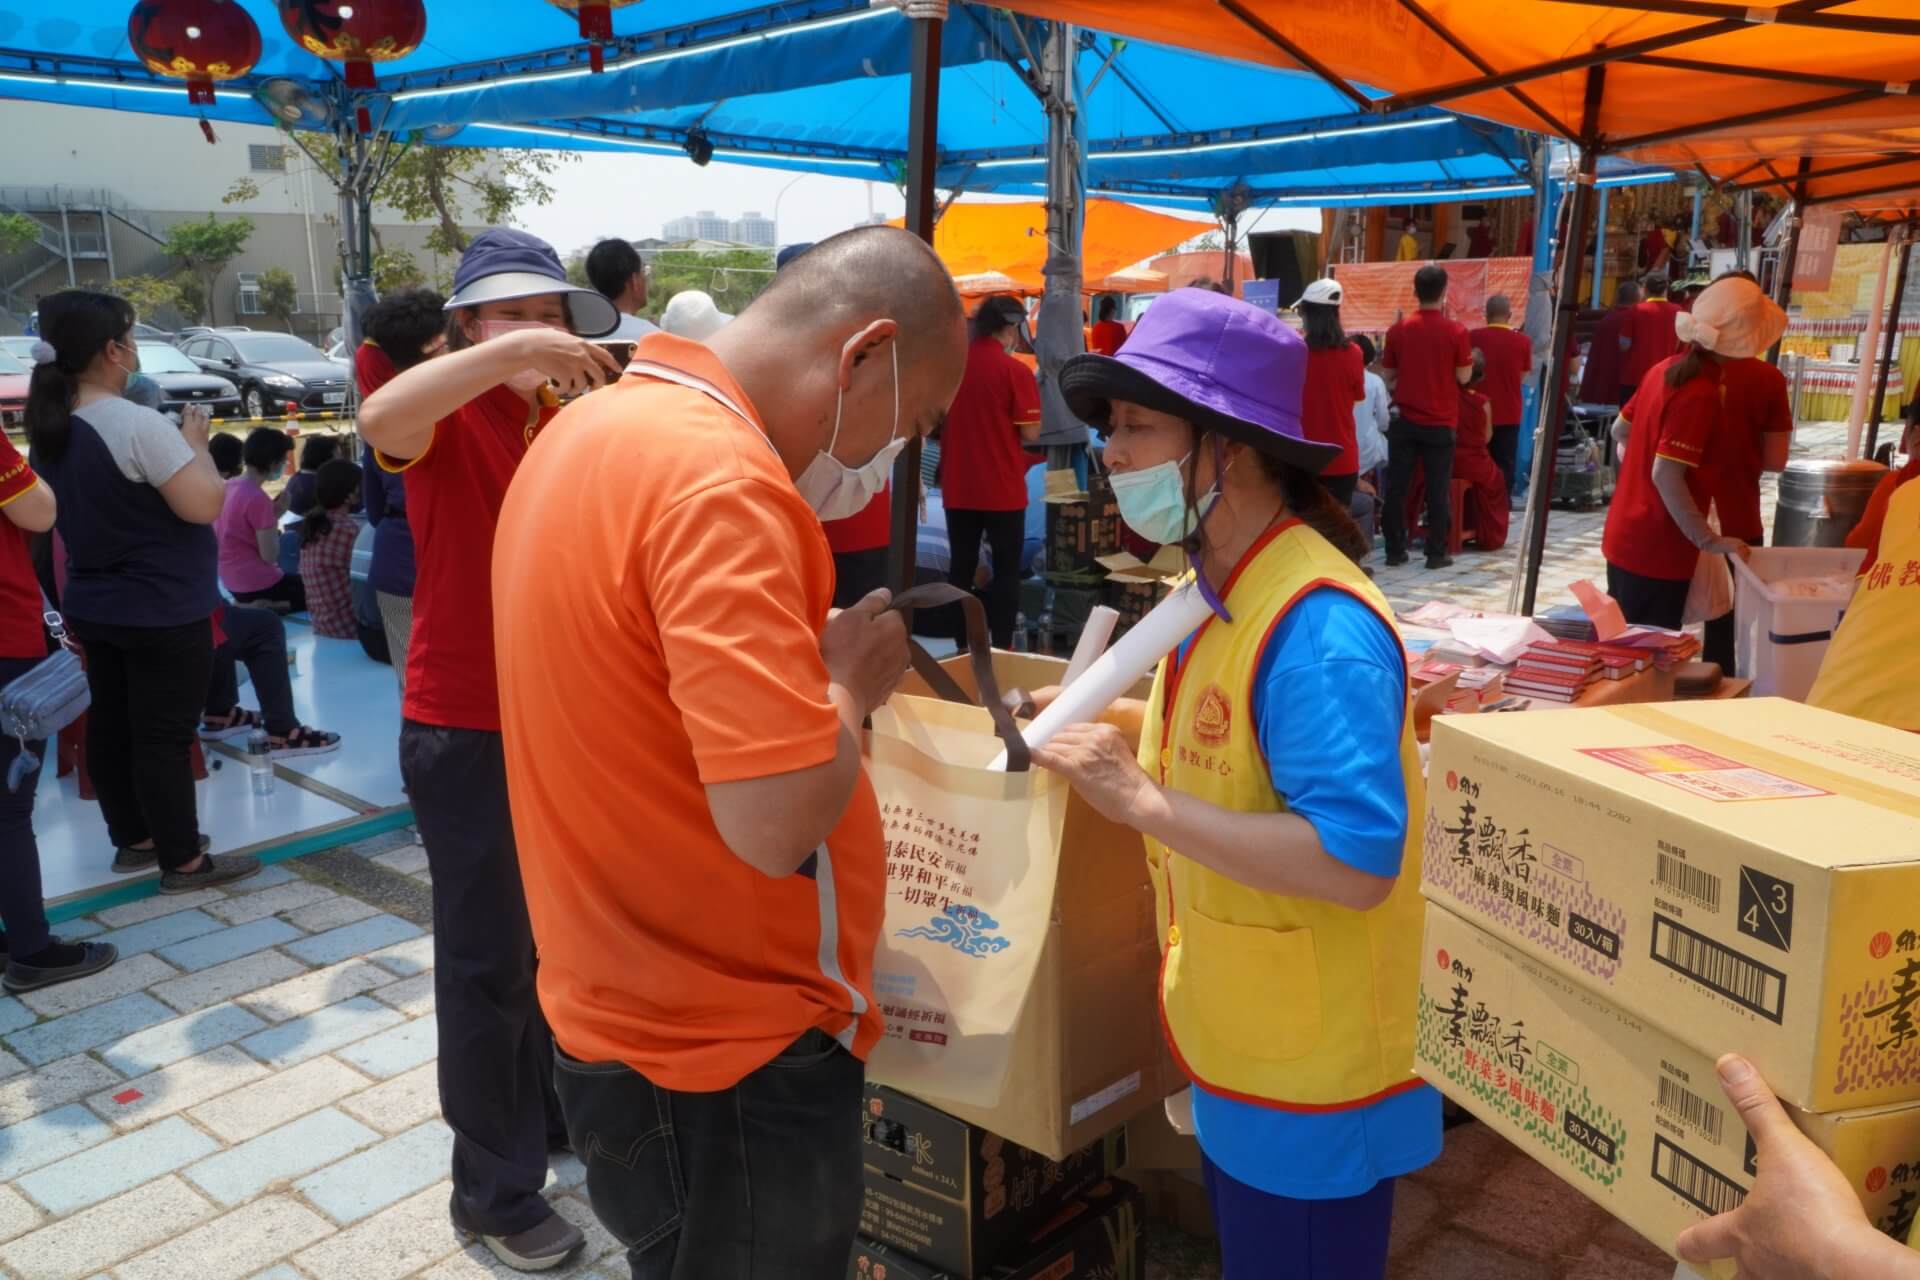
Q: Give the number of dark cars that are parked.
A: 2